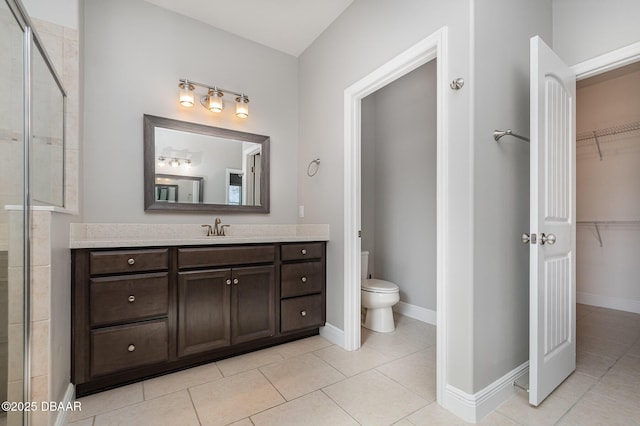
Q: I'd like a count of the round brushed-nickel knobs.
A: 10